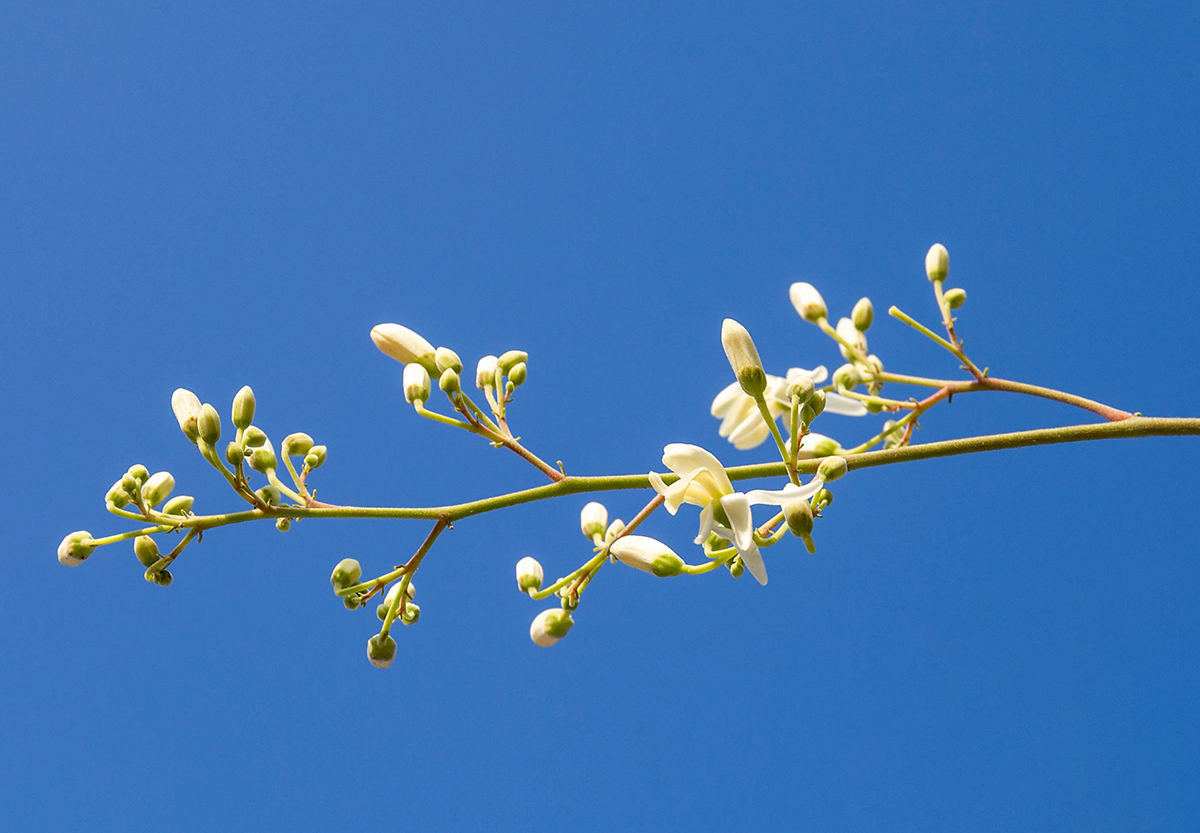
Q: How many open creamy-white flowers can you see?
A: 2